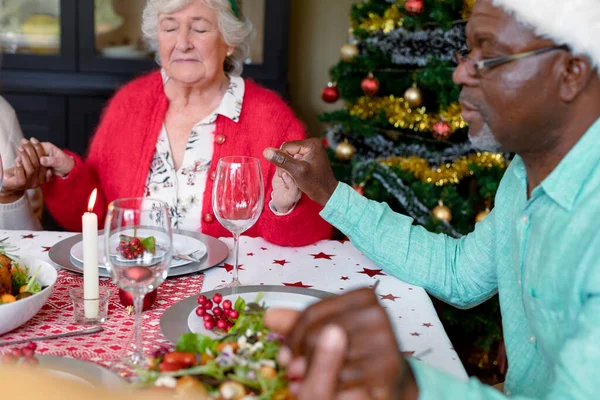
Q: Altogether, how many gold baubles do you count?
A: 5